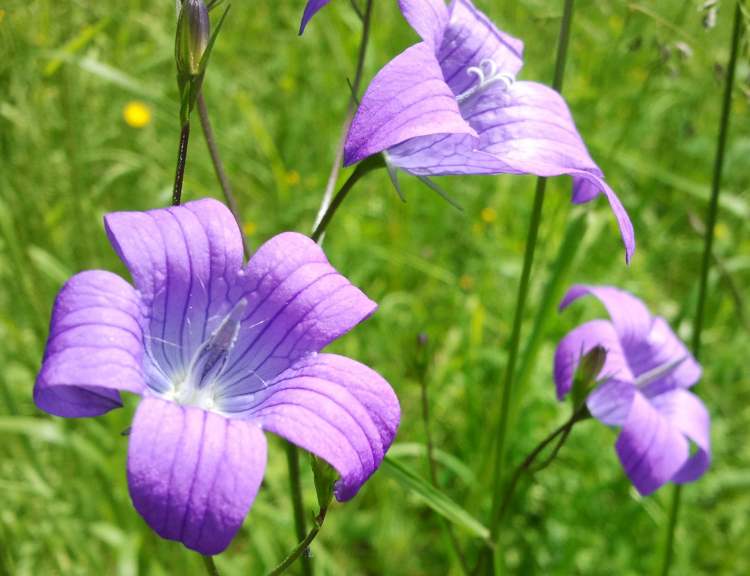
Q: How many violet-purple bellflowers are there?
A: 3